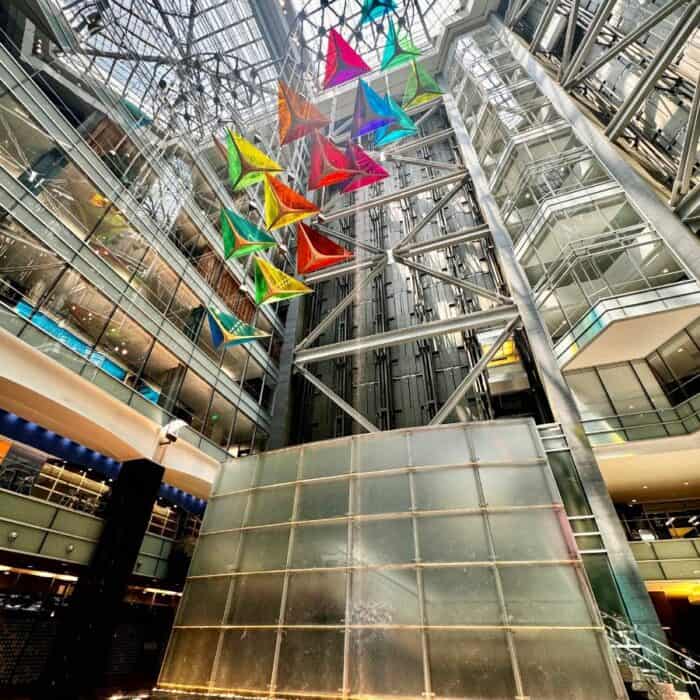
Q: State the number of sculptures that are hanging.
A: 15